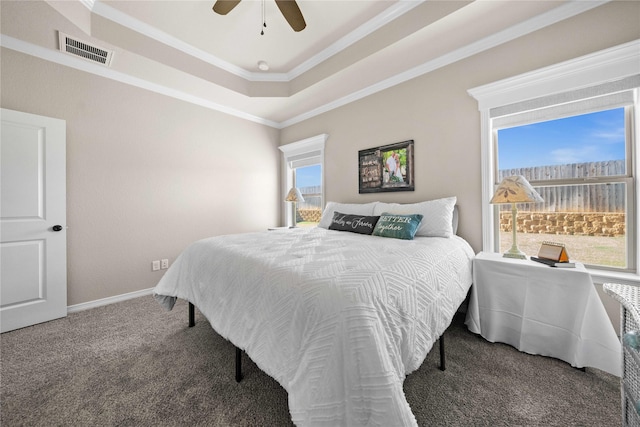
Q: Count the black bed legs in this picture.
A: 3